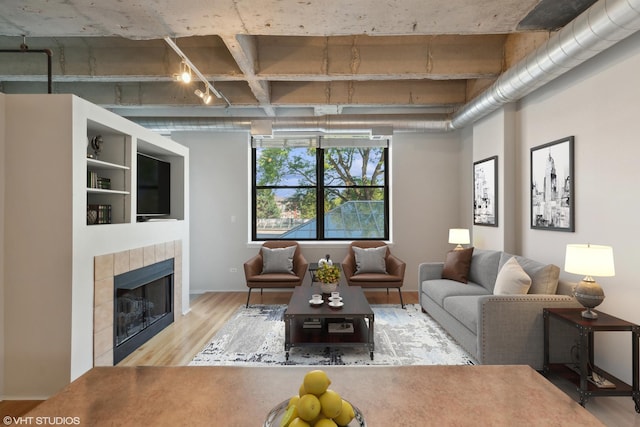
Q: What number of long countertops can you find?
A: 1